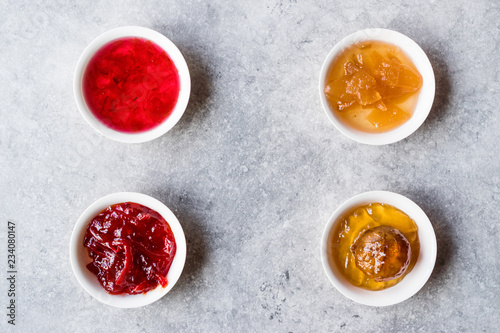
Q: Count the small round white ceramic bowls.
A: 4